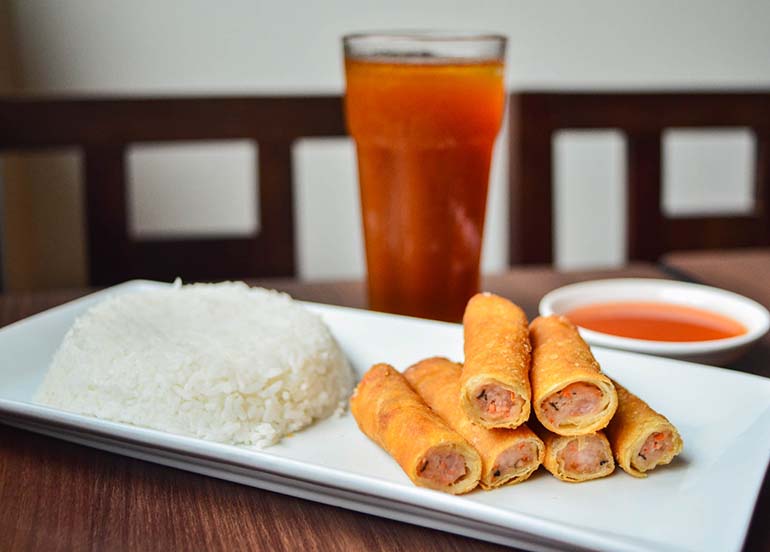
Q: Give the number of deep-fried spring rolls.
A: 6